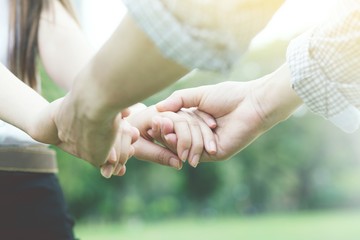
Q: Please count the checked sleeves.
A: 2